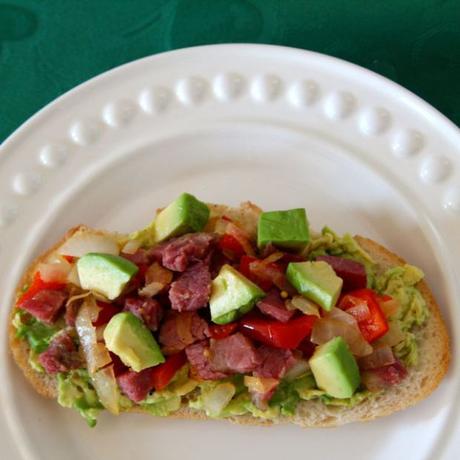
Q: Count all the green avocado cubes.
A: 7